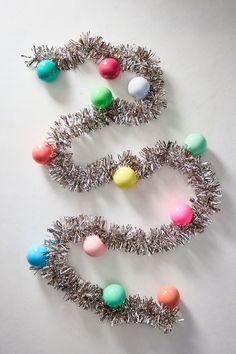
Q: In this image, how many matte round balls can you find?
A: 12